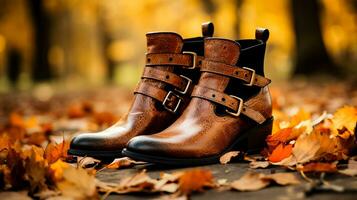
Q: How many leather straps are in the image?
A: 5